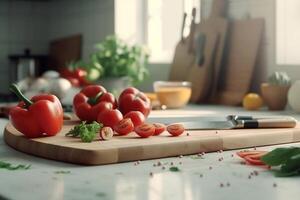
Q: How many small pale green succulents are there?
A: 1